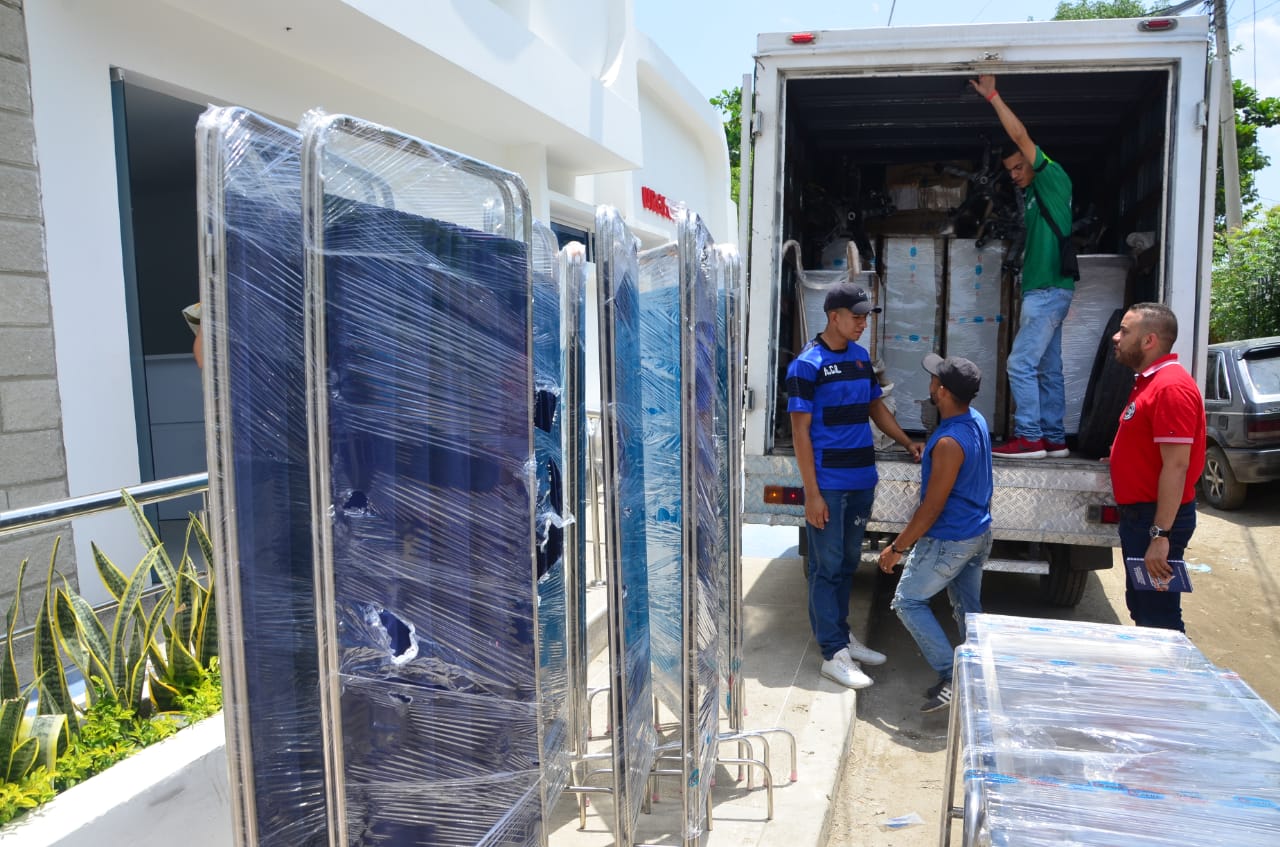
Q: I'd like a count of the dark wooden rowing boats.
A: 0